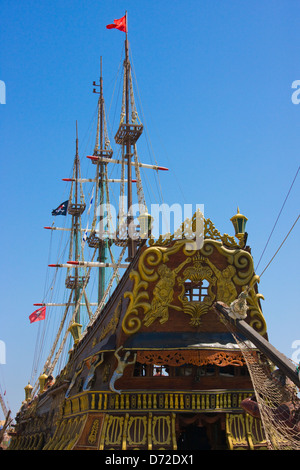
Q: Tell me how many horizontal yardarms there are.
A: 6